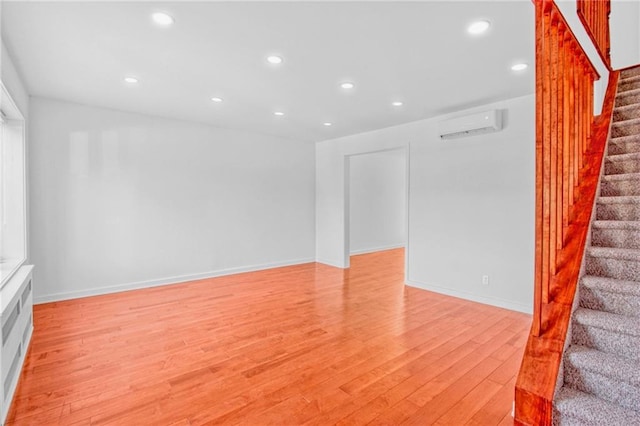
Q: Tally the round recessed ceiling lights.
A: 10